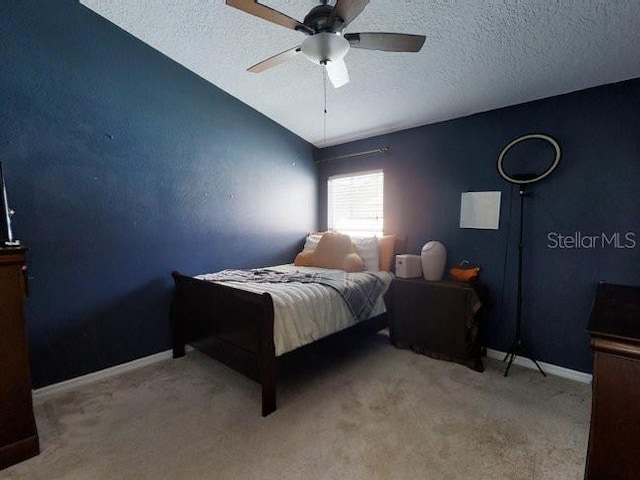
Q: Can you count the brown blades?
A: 4